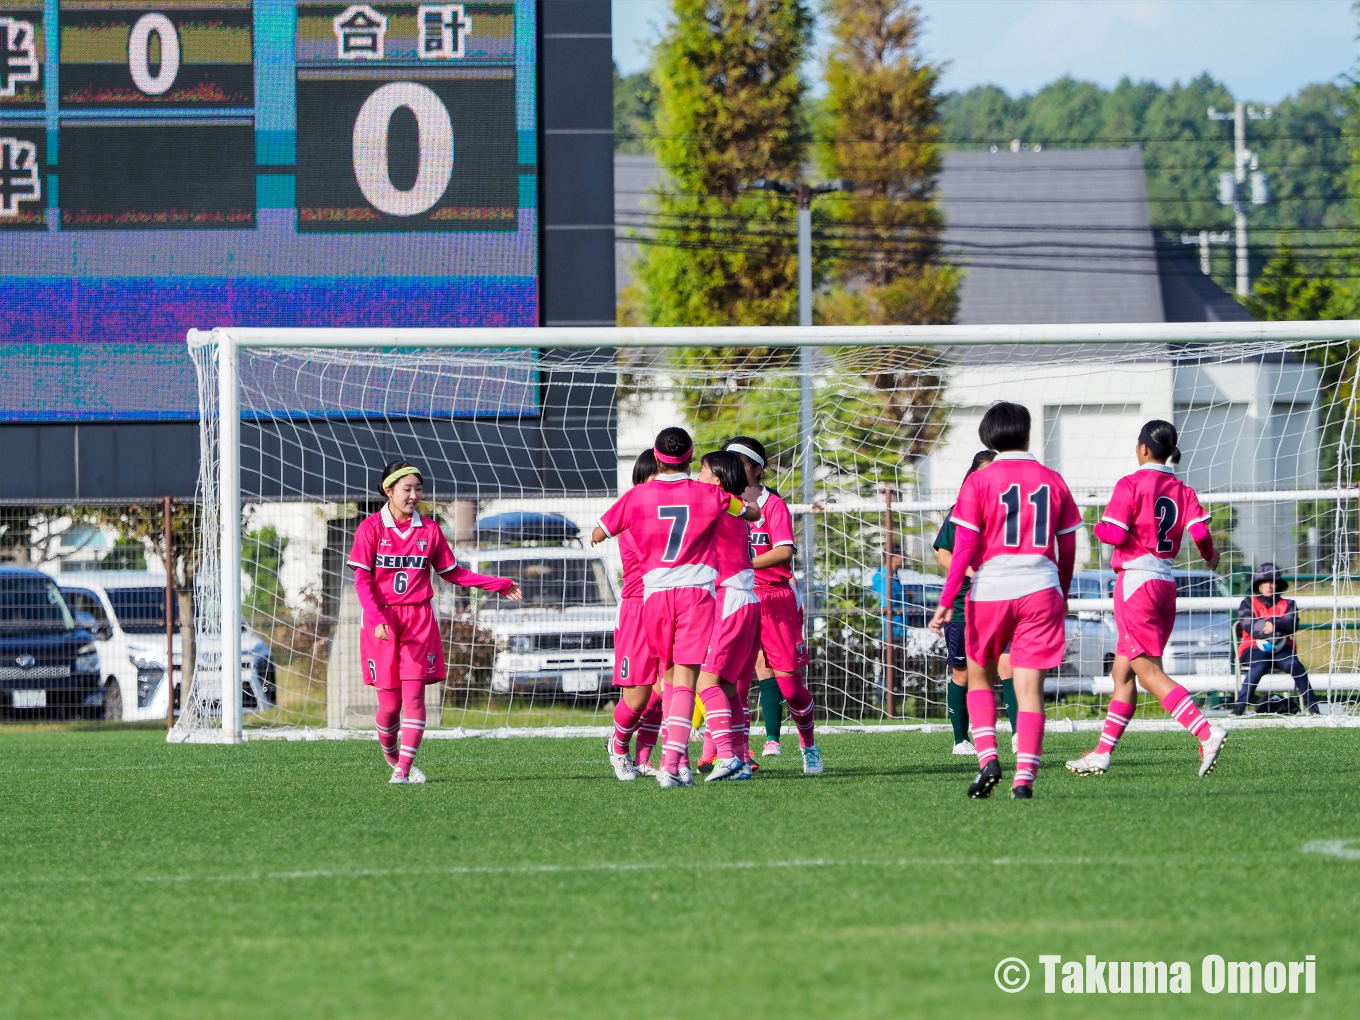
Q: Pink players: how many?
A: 7